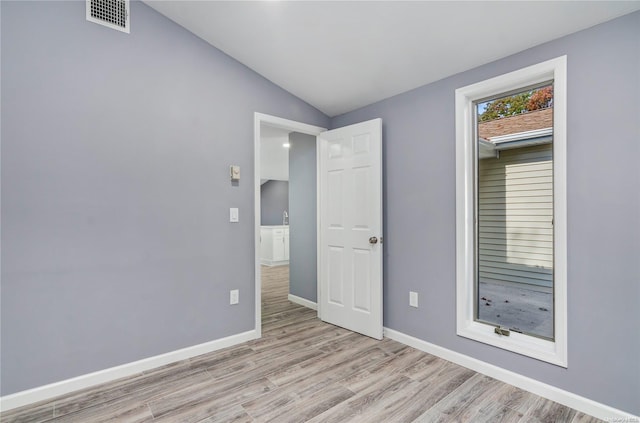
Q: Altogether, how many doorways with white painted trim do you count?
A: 1